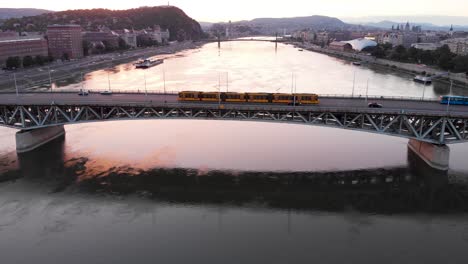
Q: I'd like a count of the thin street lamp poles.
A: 14